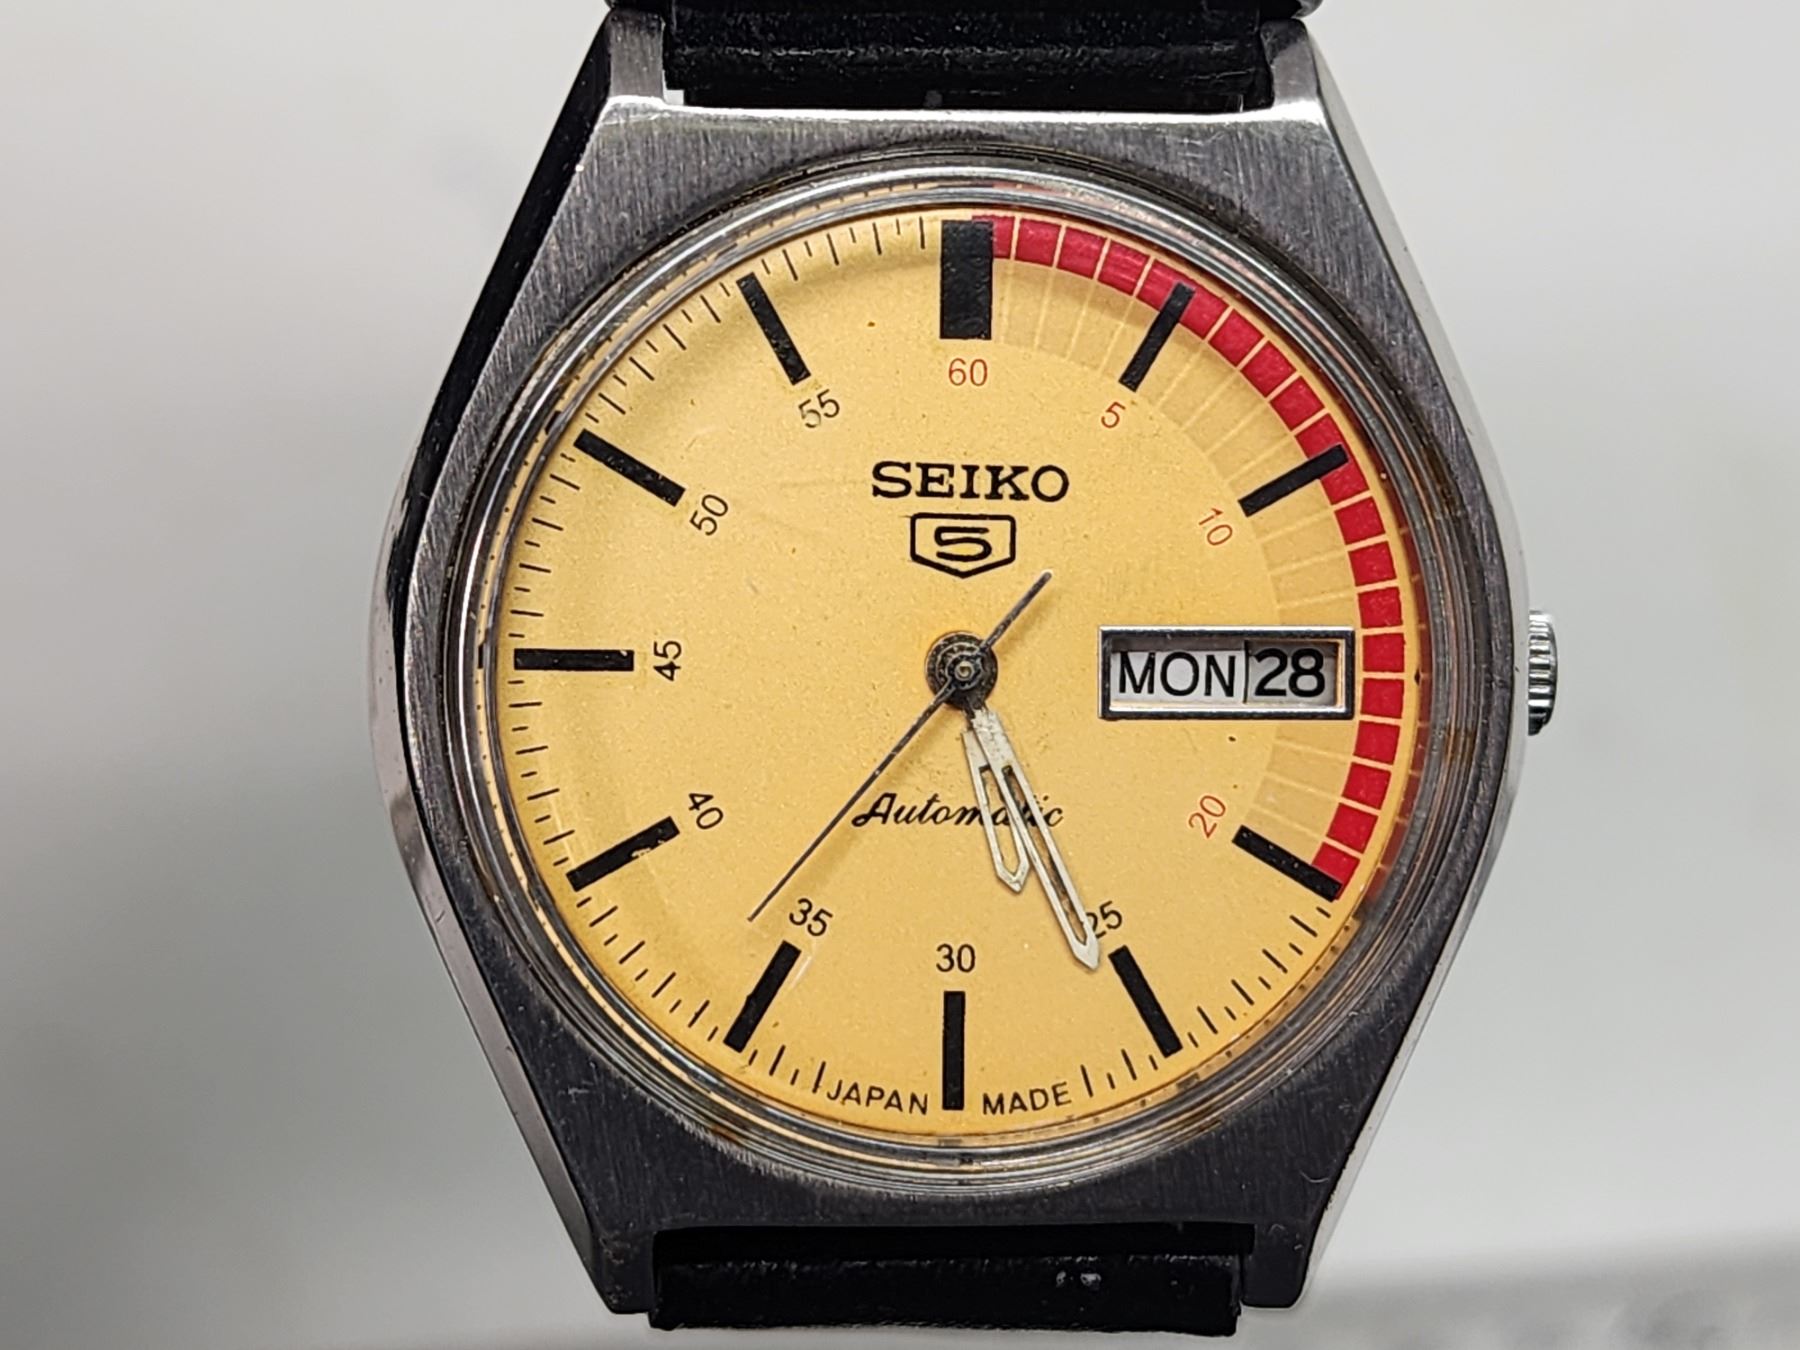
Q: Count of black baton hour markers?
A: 11